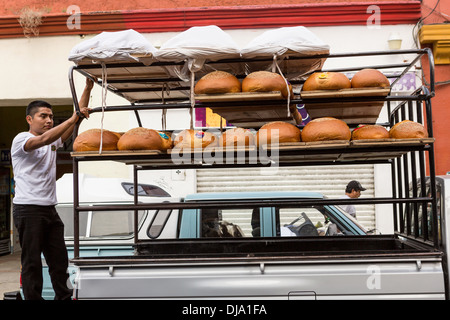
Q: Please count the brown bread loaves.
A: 12